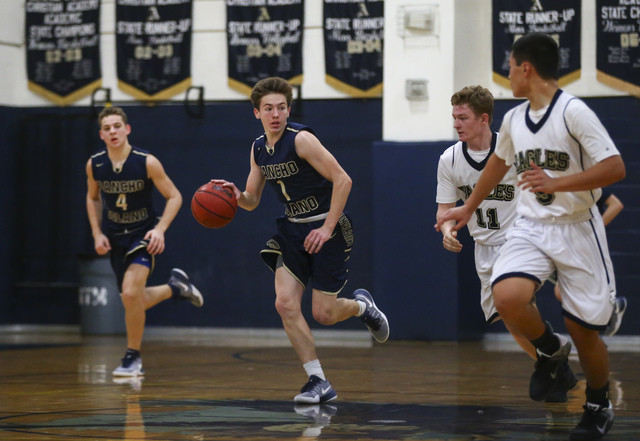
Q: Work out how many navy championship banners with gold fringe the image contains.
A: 6